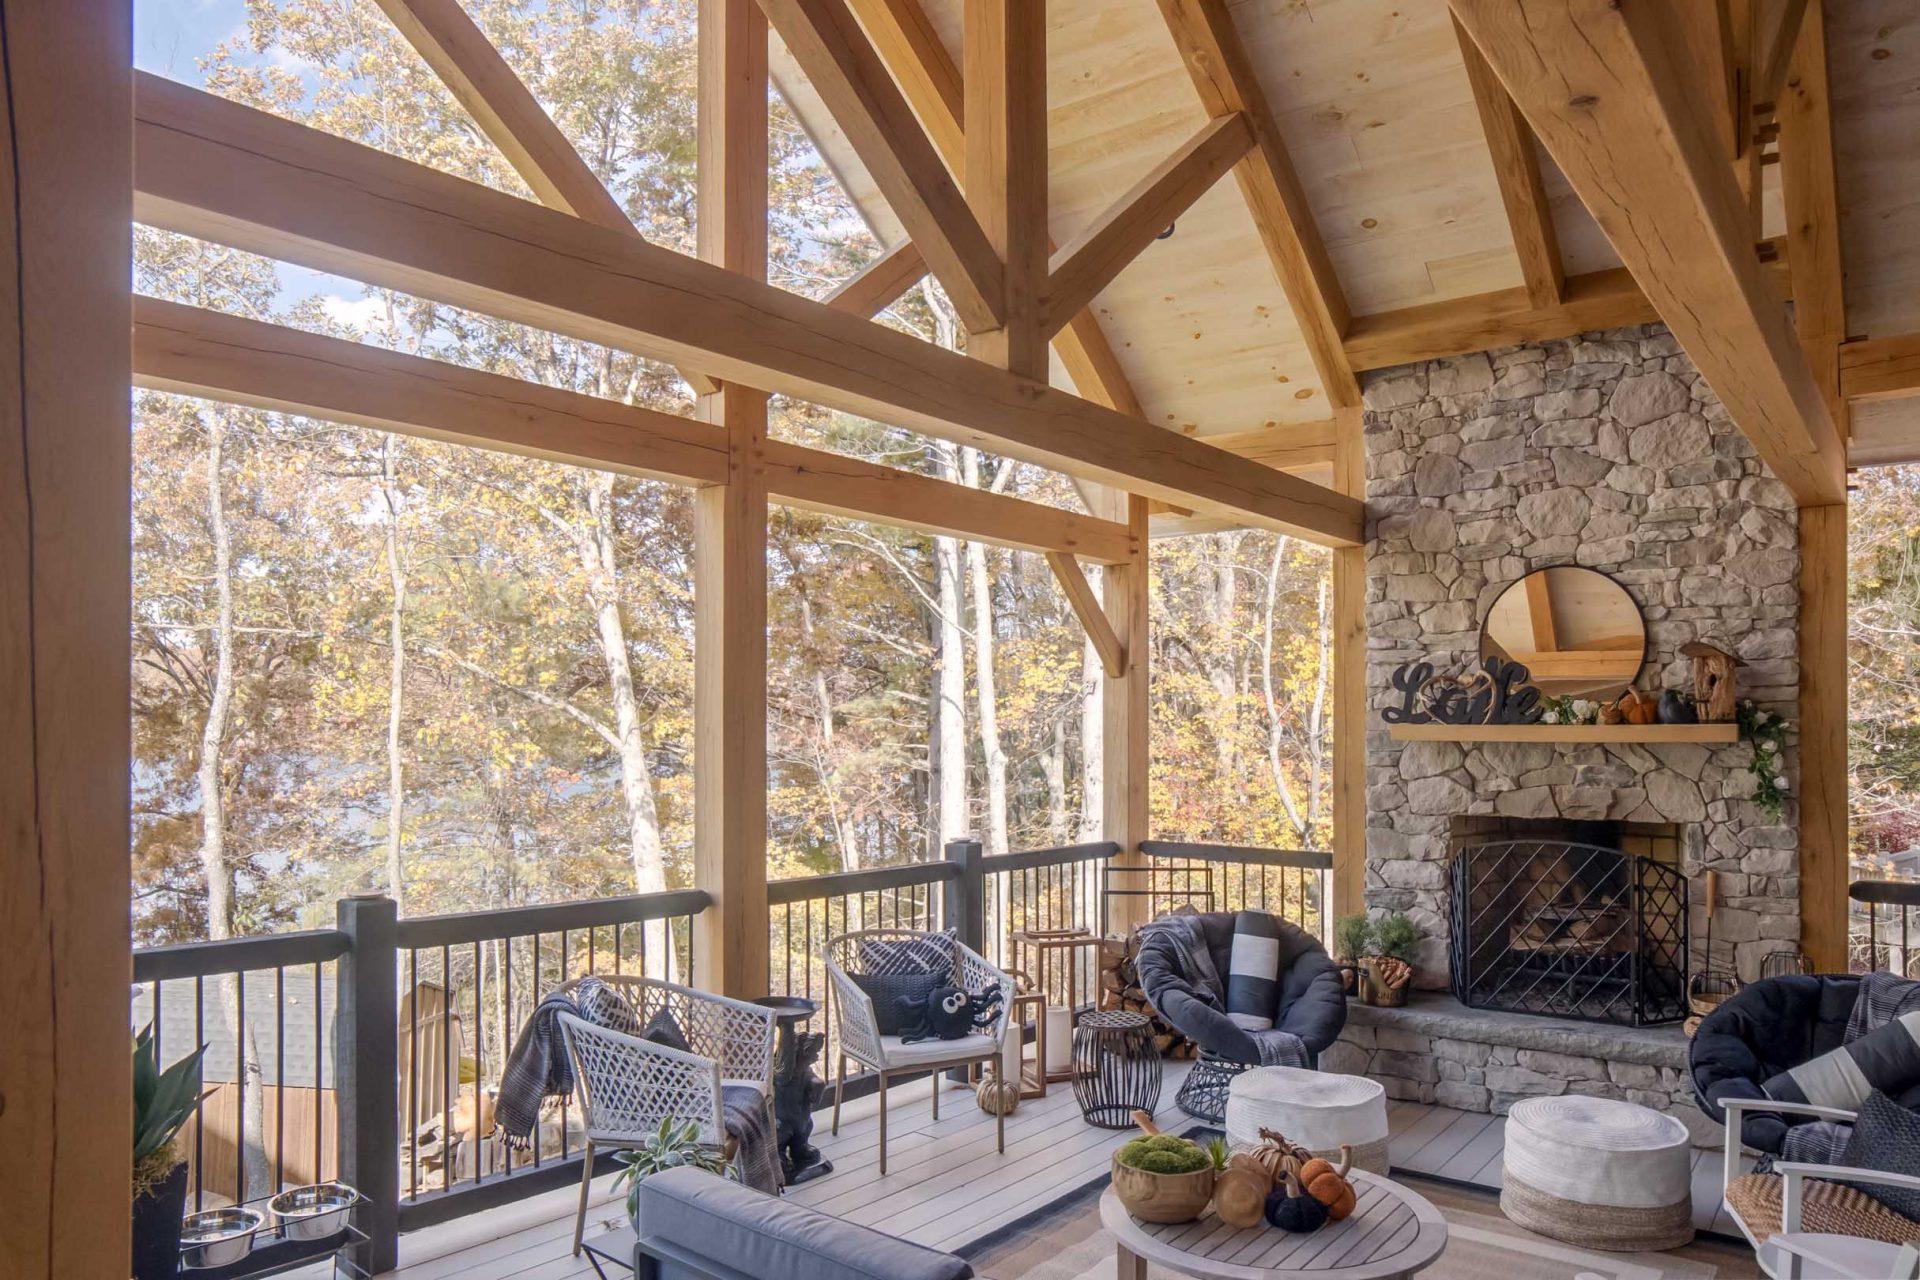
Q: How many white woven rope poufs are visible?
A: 2